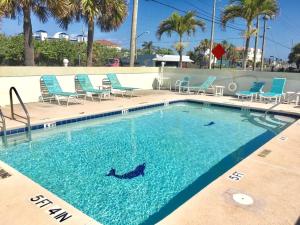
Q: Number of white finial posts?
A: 2